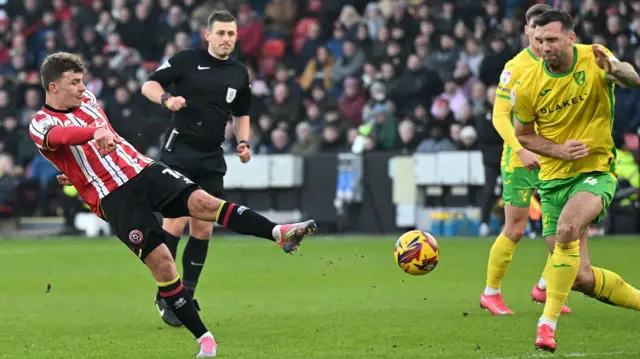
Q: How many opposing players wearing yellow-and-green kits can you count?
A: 2